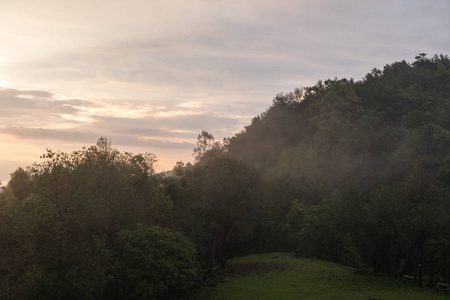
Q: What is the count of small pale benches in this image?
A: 2